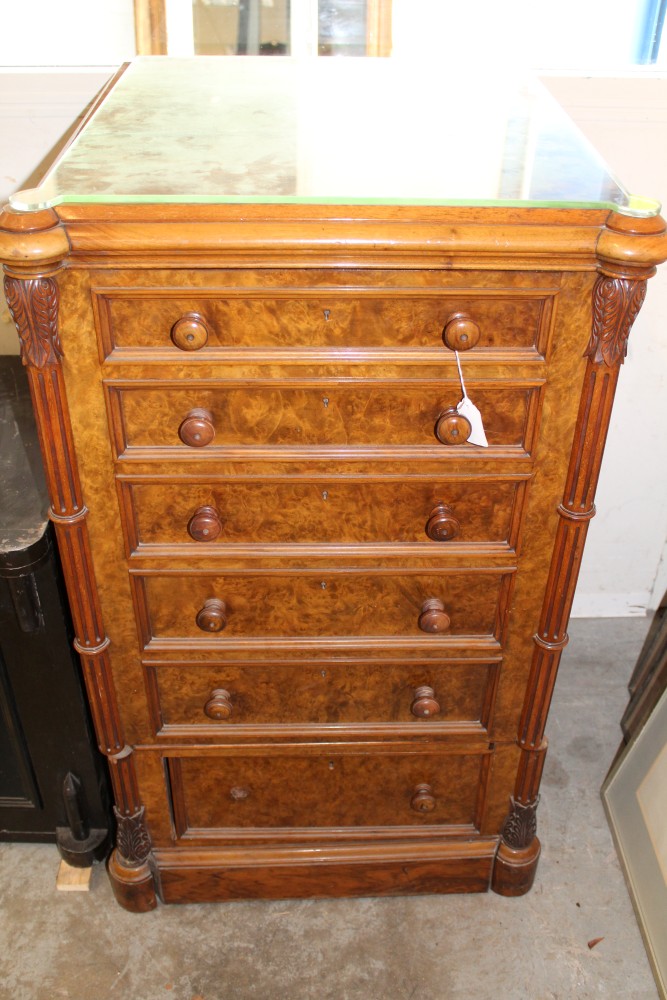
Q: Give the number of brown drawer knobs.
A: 11